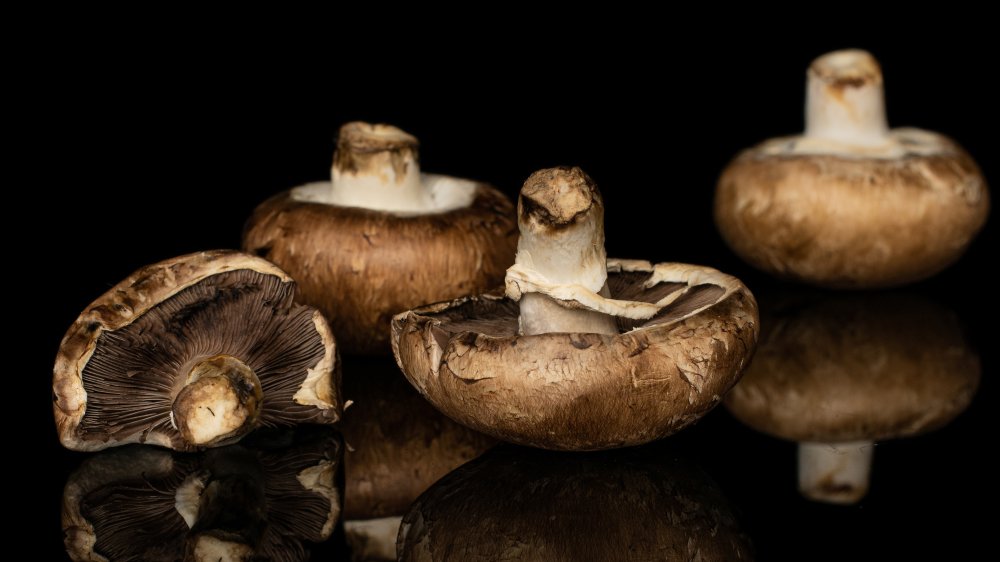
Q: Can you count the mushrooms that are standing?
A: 3